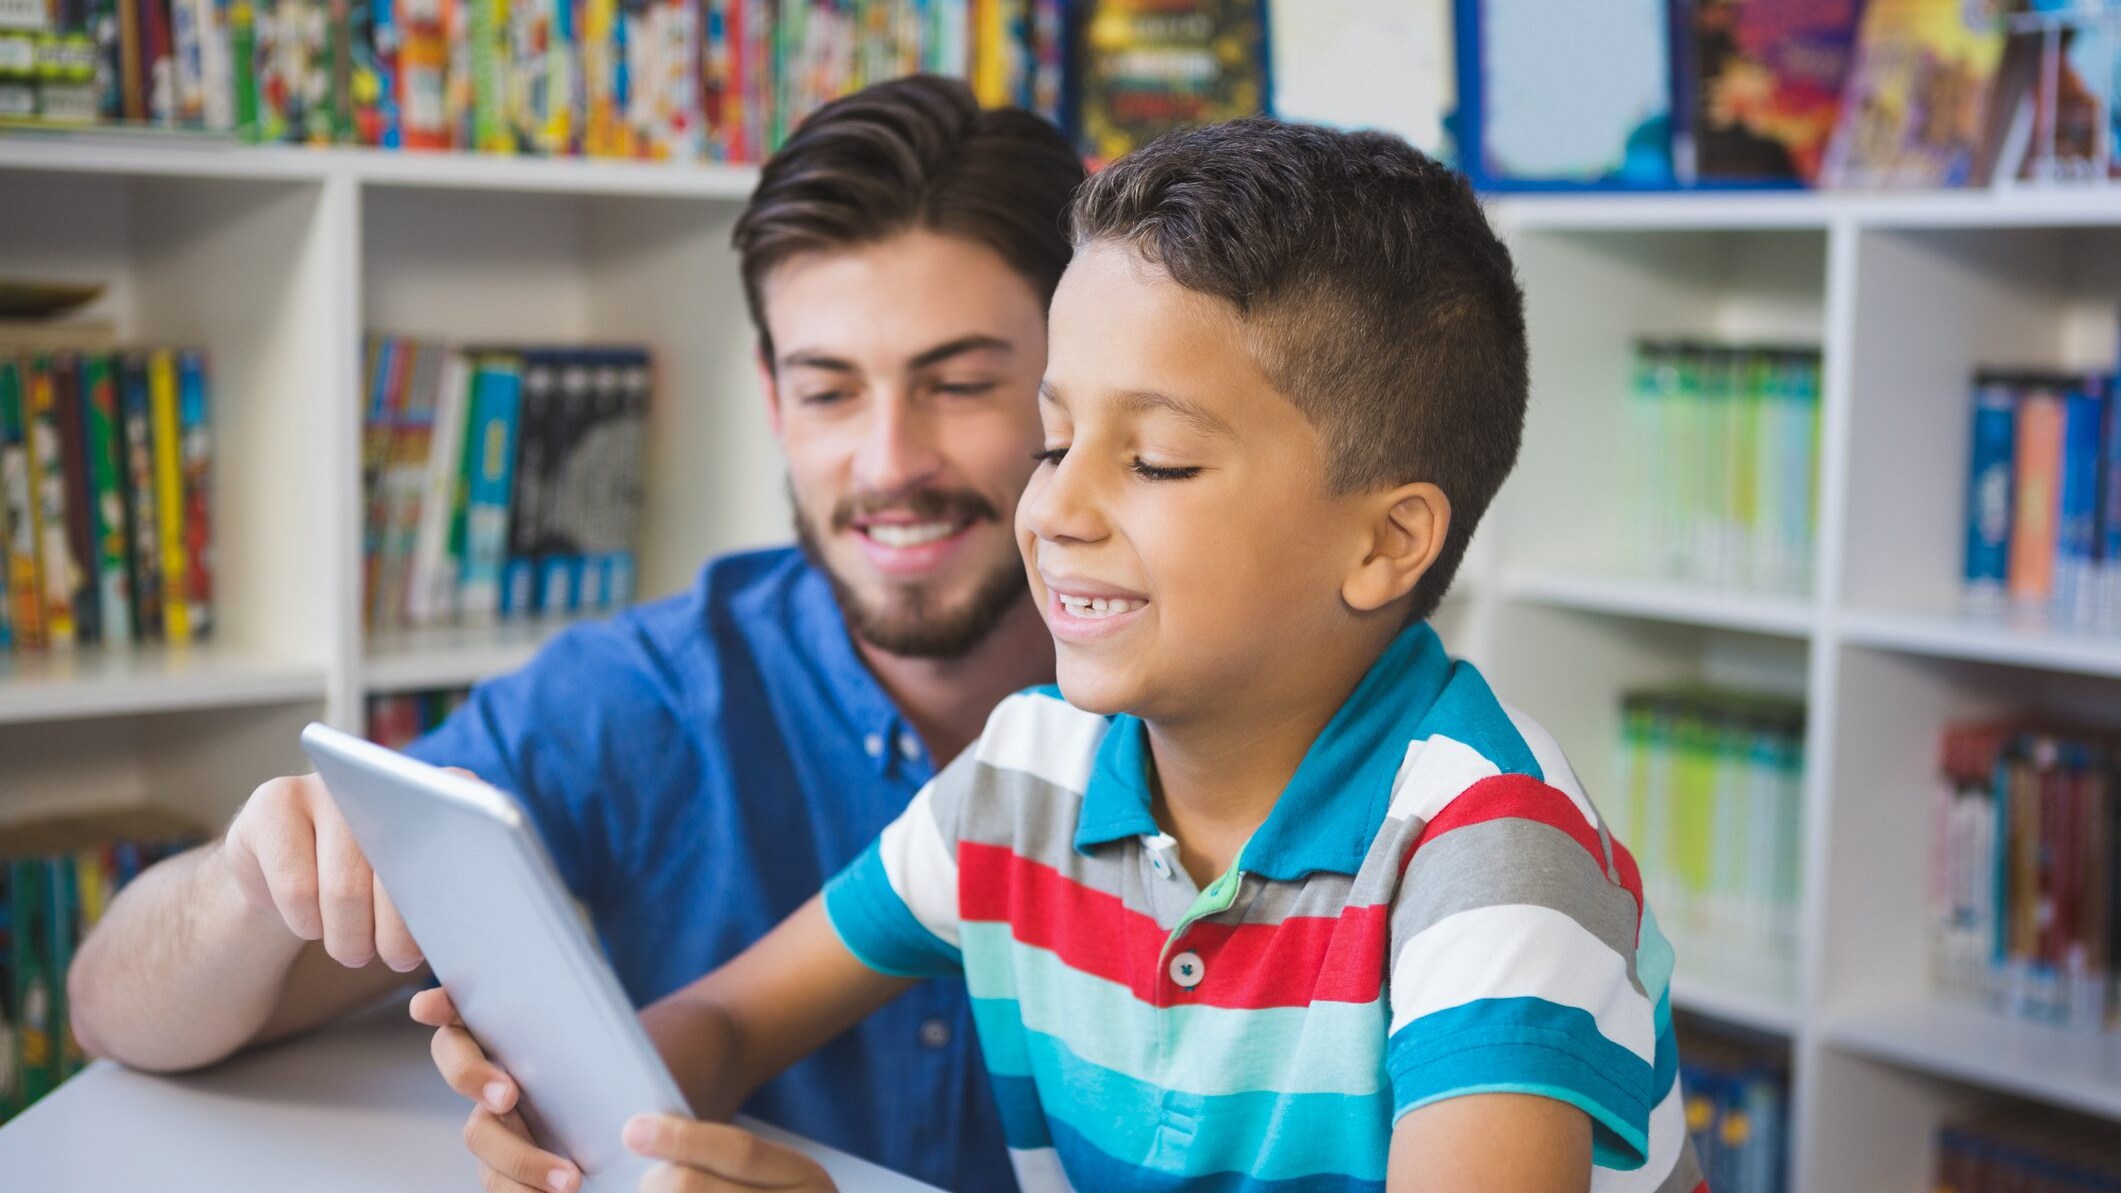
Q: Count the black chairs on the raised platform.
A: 0